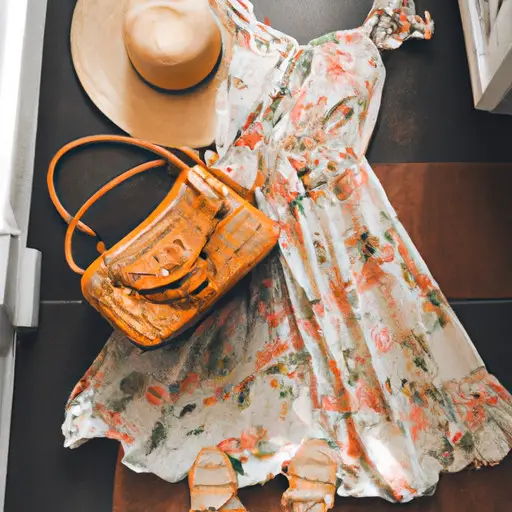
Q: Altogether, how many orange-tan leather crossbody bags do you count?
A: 1